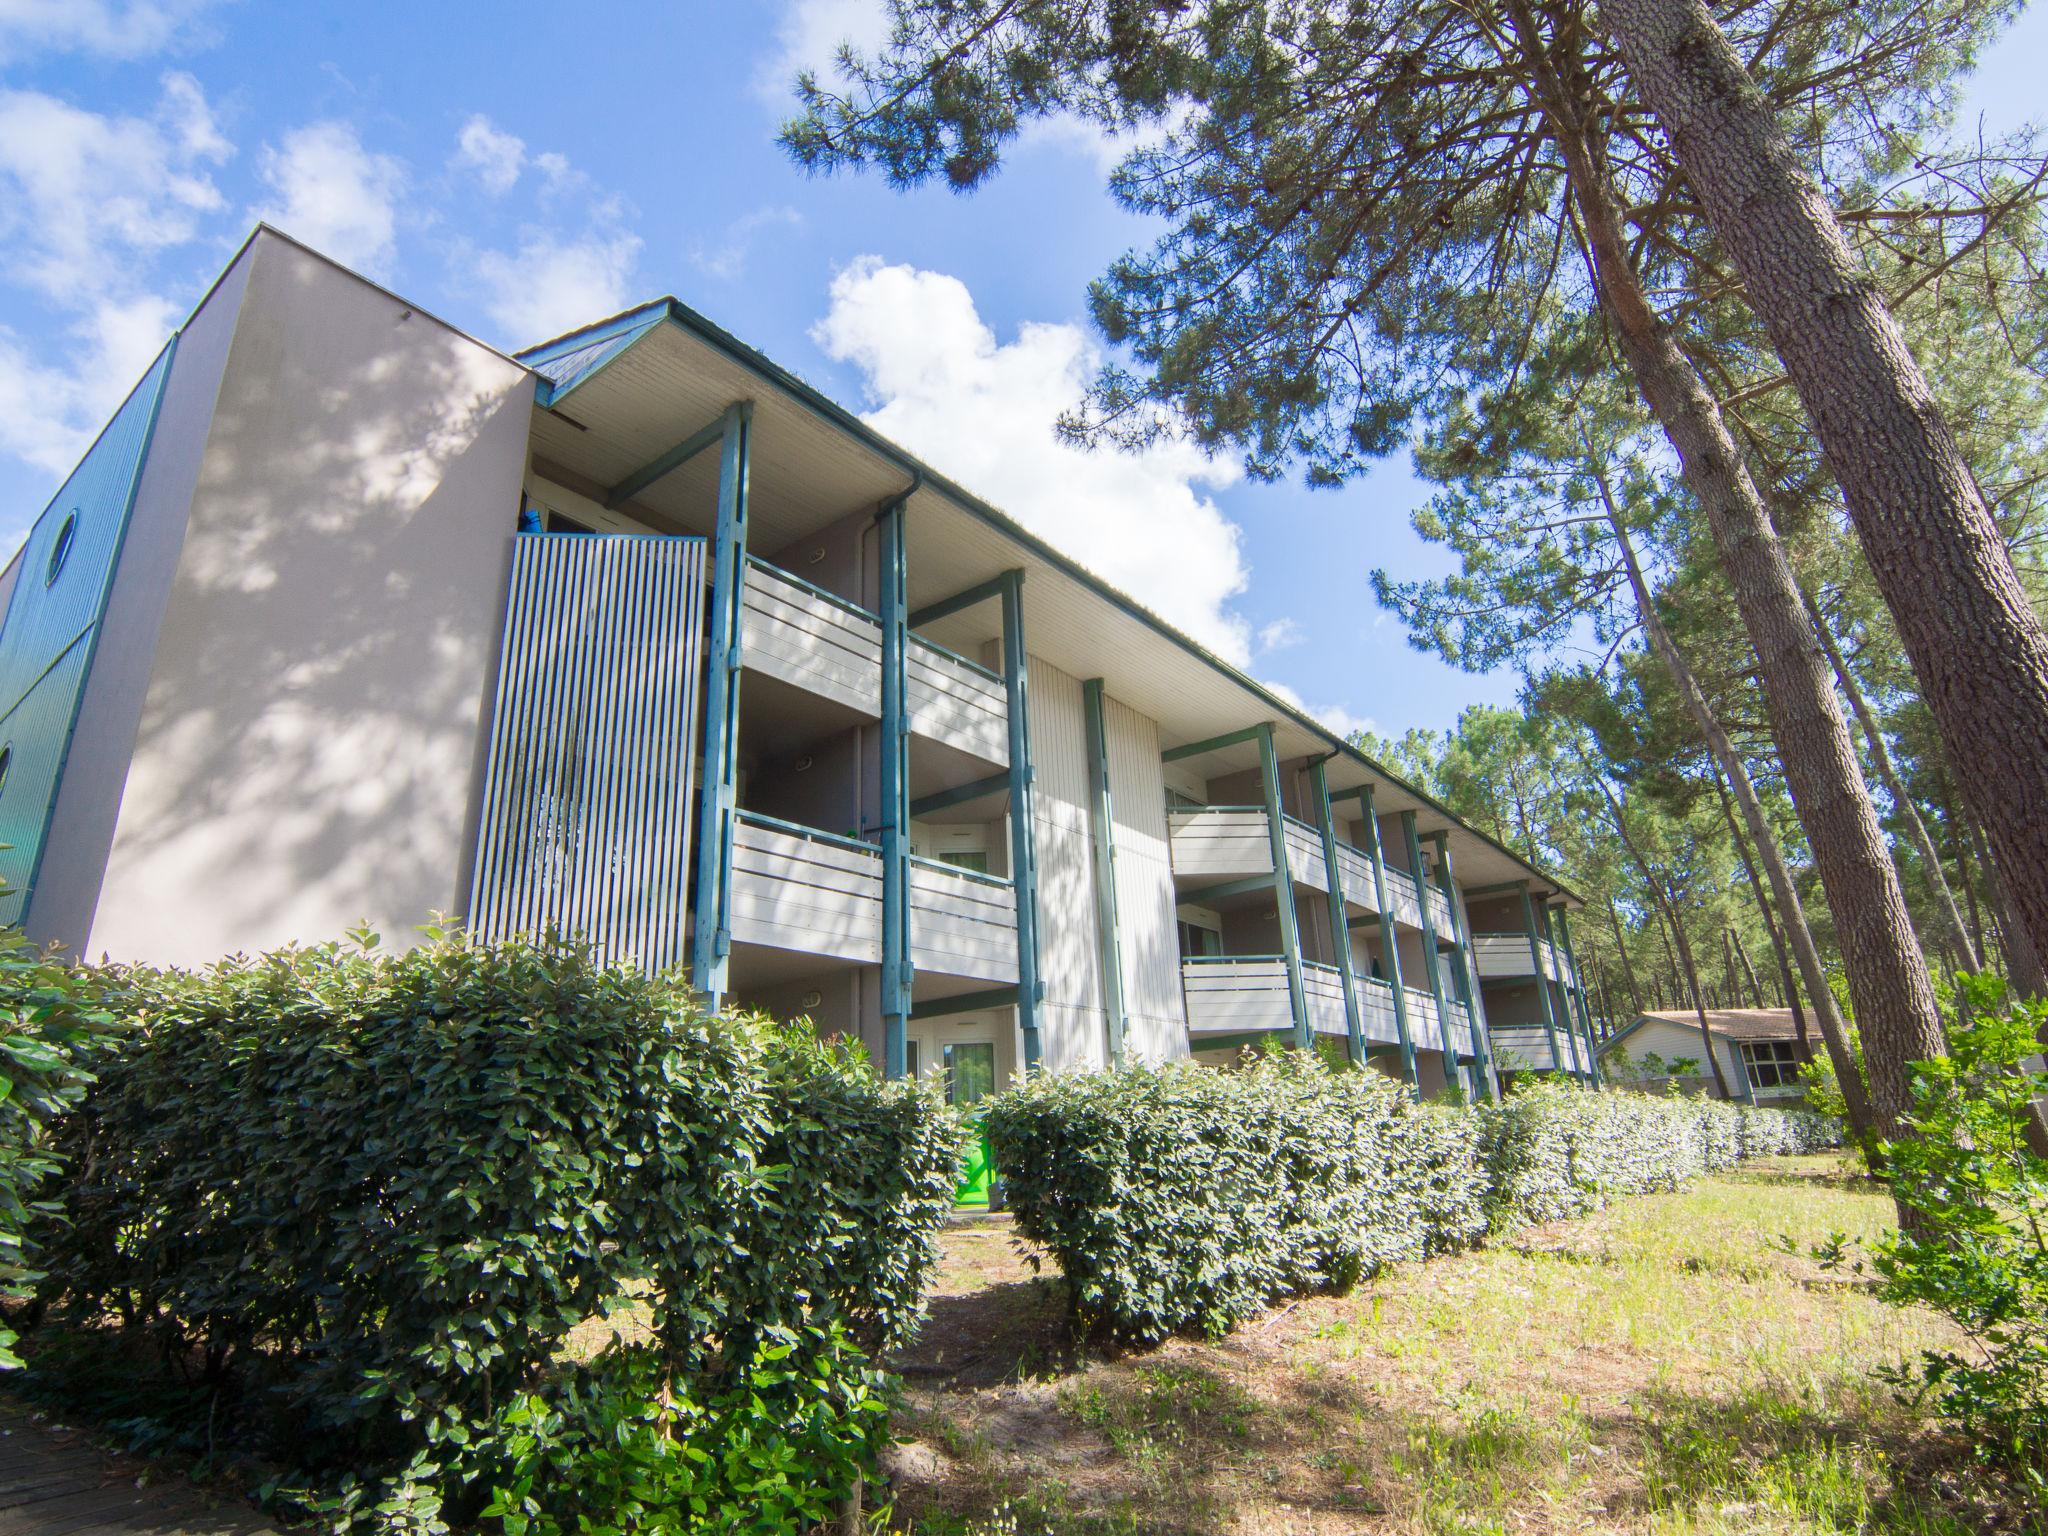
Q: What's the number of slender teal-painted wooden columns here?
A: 12